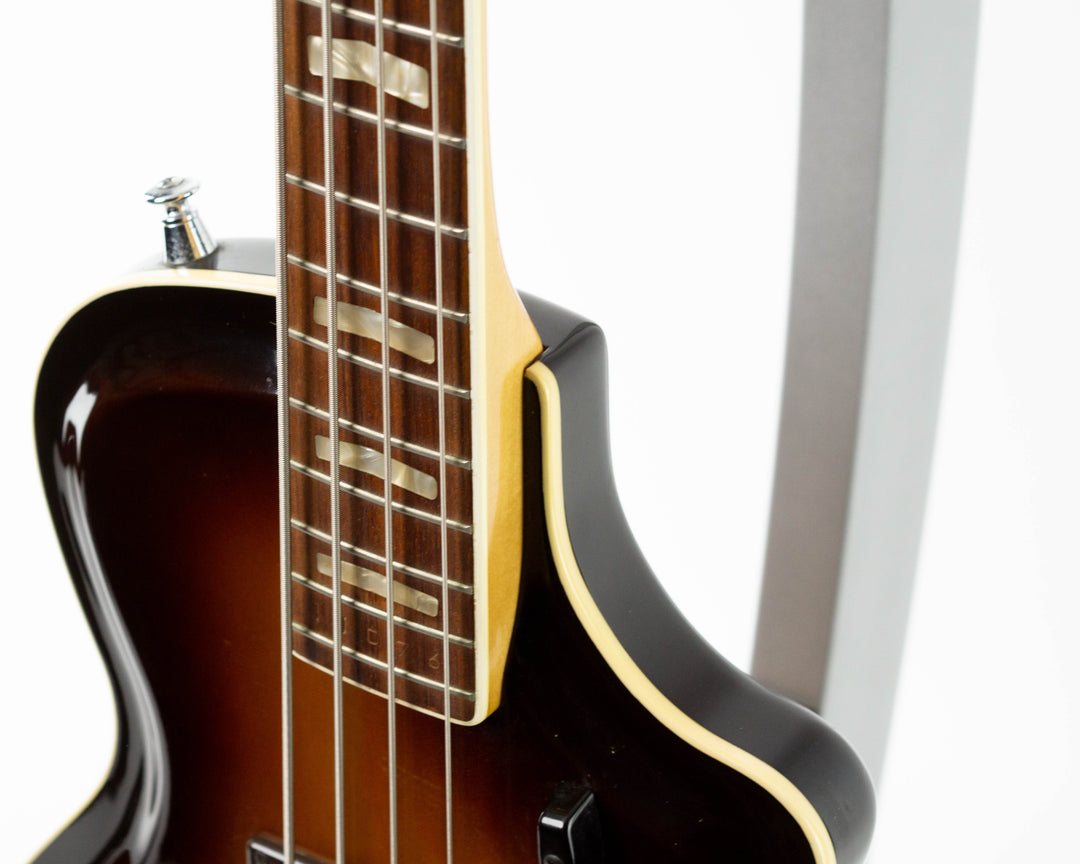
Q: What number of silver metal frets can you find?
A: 10